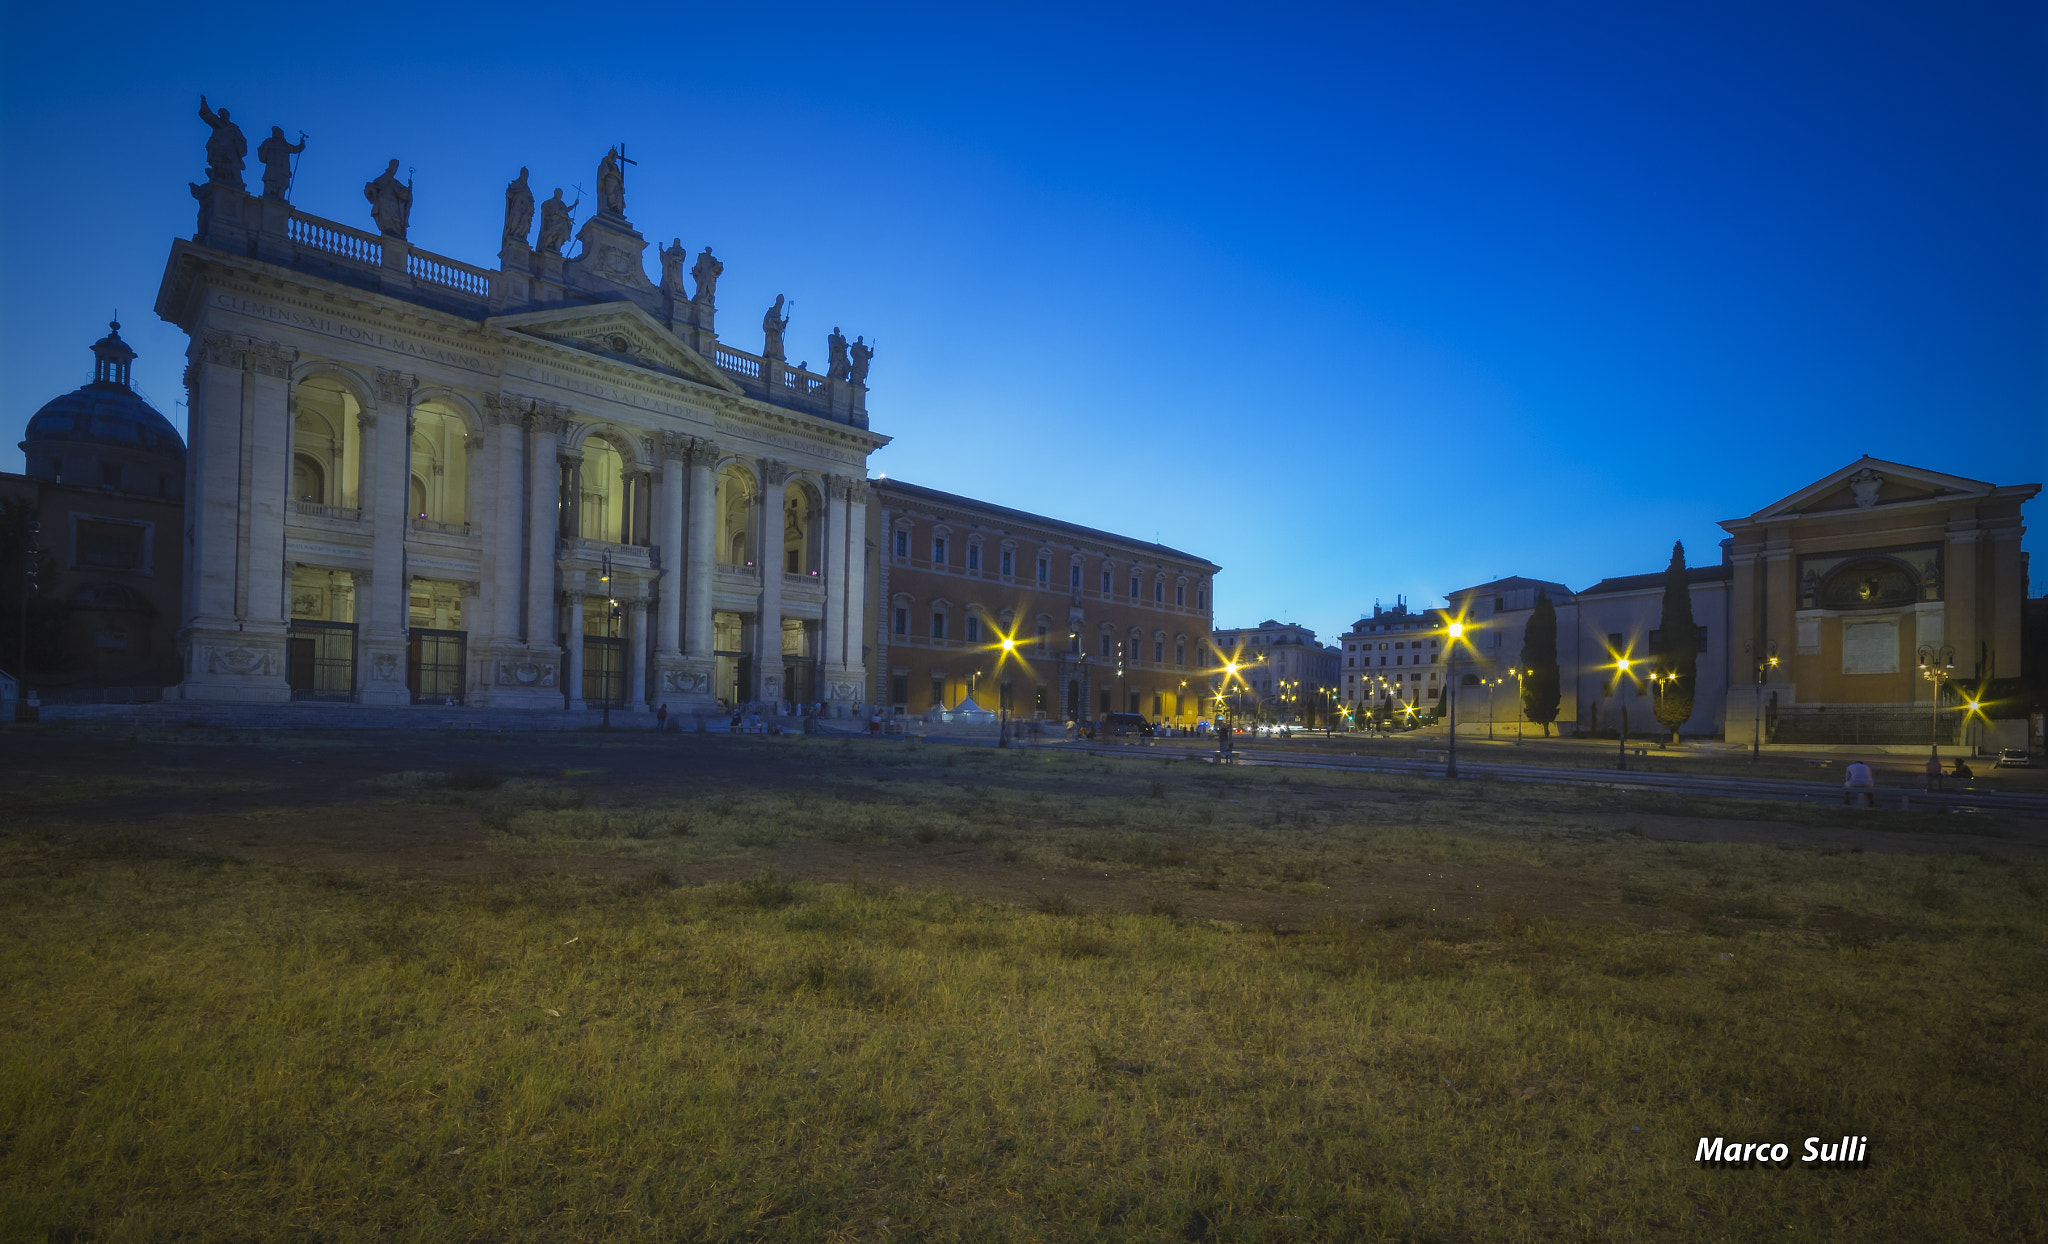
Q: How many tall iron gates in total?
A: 5